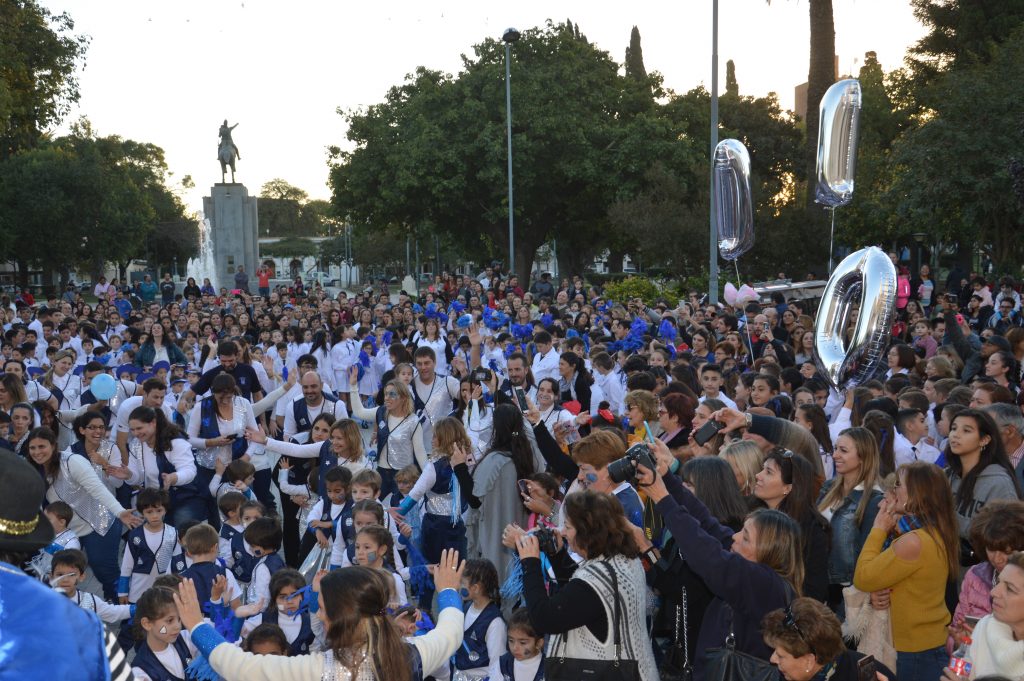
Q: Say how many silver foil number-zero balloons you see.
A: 1